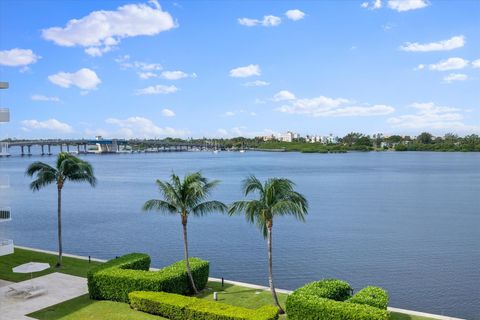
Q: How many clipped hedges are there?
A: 3